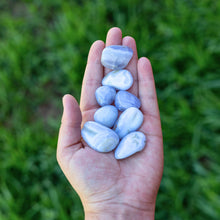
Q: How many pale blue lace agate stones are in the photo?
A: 8